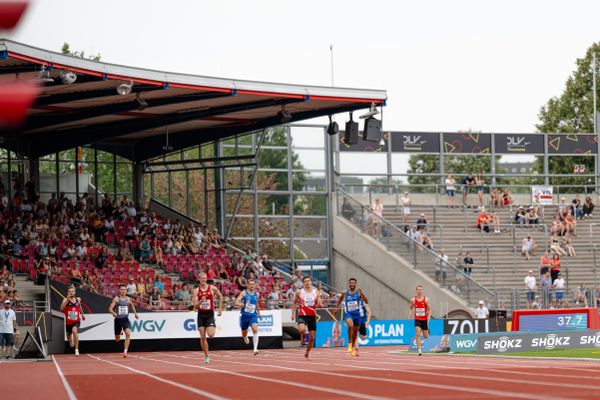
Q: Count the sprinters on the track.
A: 8